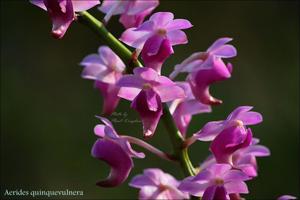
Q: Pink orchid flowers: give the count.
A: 12